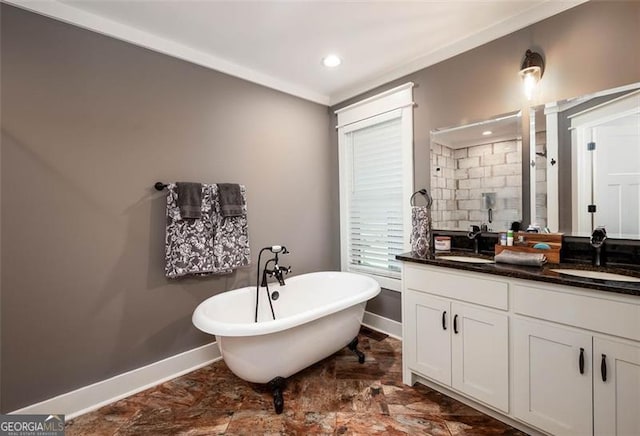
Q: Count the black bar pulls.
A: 4